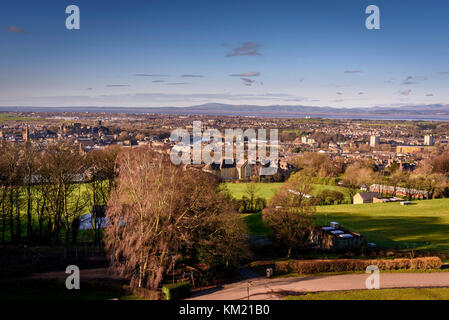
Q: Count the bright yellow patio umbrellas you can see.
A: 0